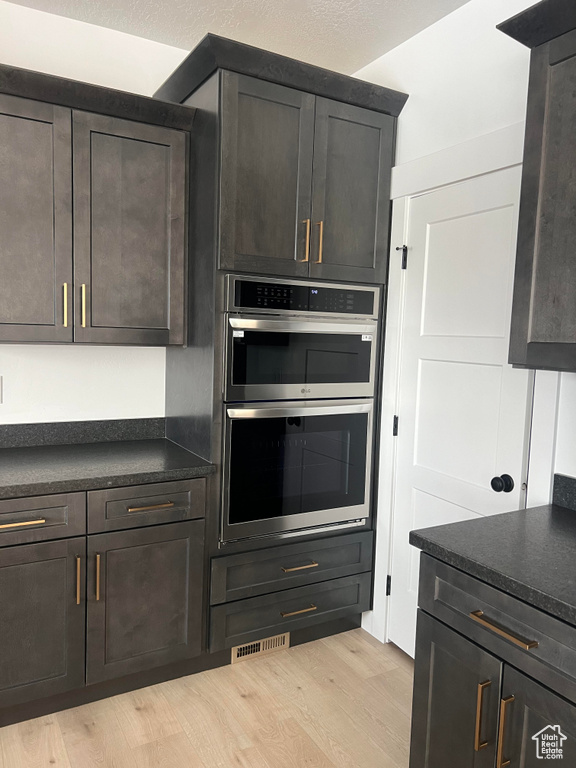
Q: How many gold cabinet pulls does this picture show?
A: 13